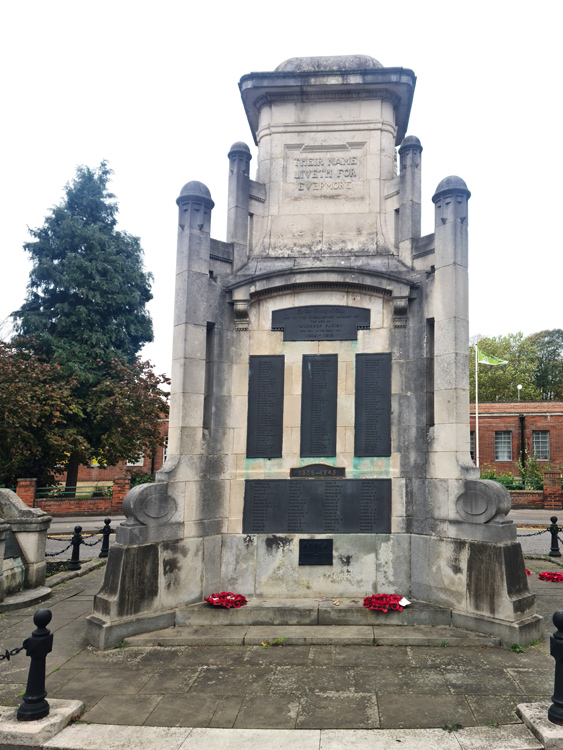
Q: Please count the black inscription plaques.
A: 7